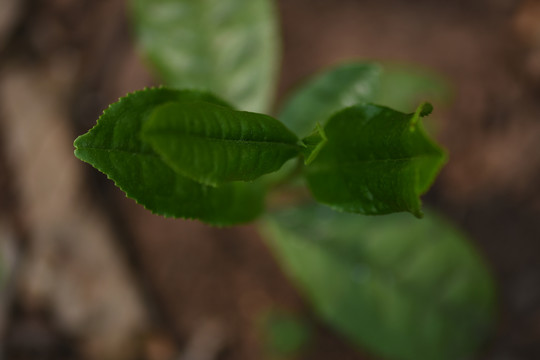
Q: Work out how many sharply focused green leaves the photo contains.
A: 3